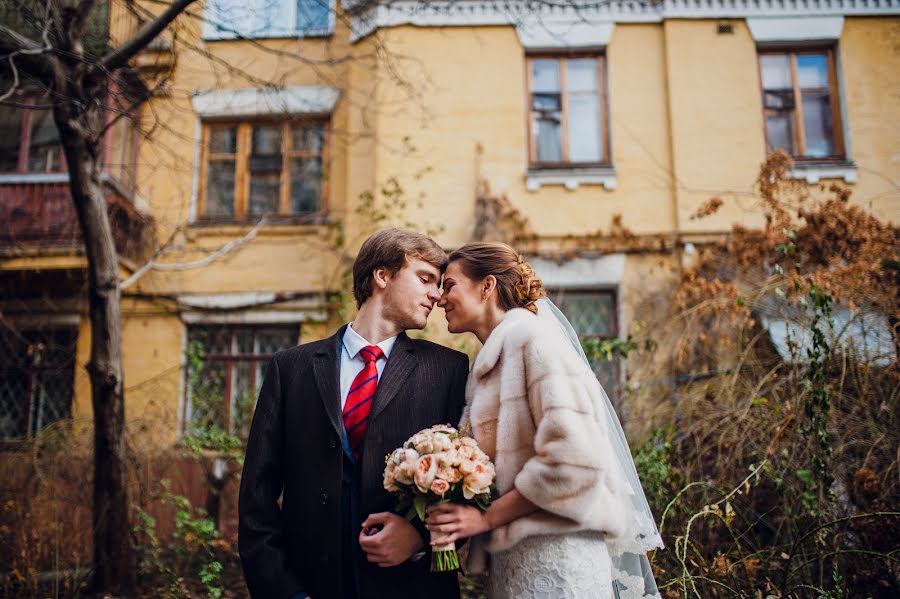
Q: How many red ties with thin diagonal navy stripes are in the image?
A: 1